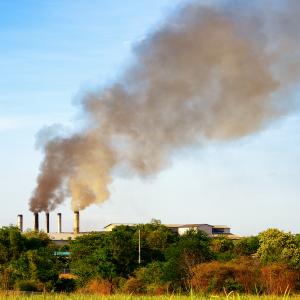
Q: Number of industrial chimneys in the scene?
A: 5